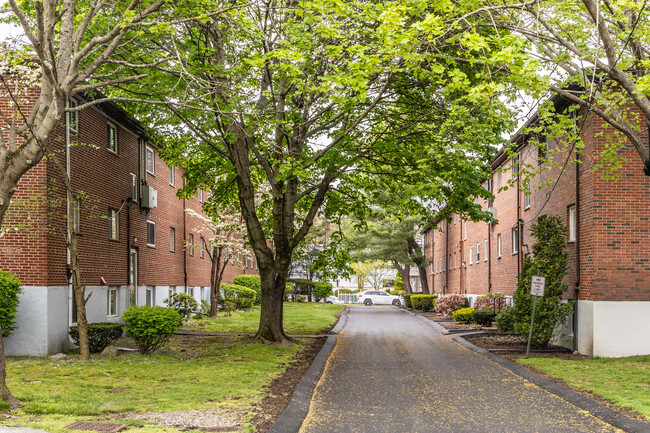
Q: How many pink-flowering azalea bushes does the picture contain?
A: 2